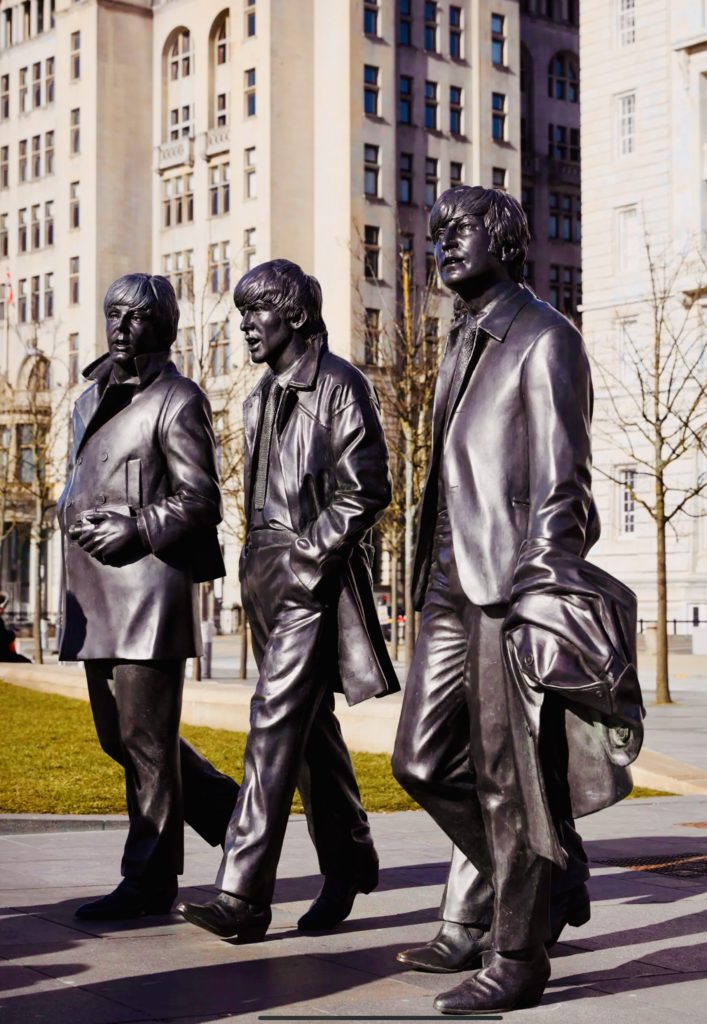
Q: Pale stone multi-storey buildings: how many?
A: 2